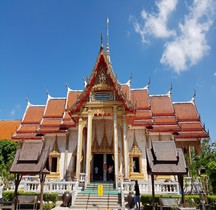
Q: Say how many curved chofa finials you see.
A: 9